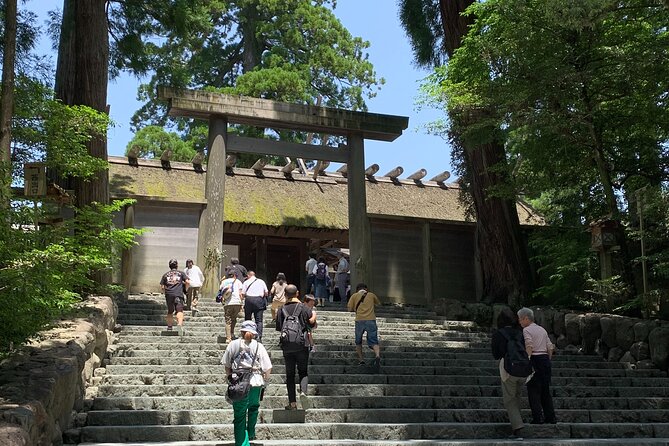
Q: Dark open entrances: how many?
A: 1